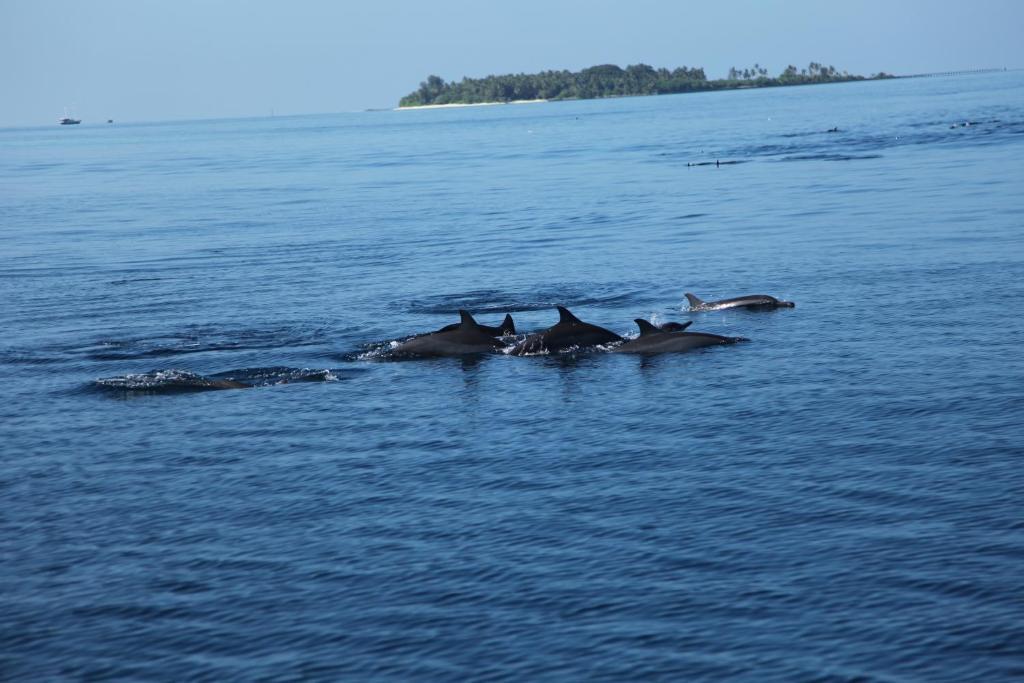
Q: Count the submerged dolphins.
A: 1